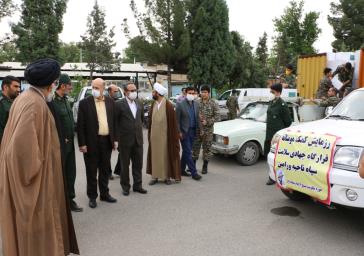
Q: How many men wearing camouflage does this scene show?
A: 6